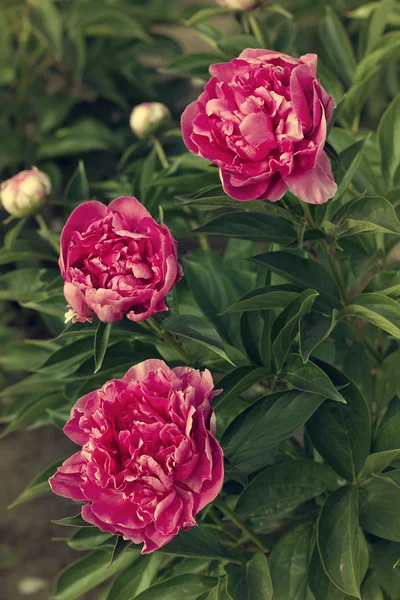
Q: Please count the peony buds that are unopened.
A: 3